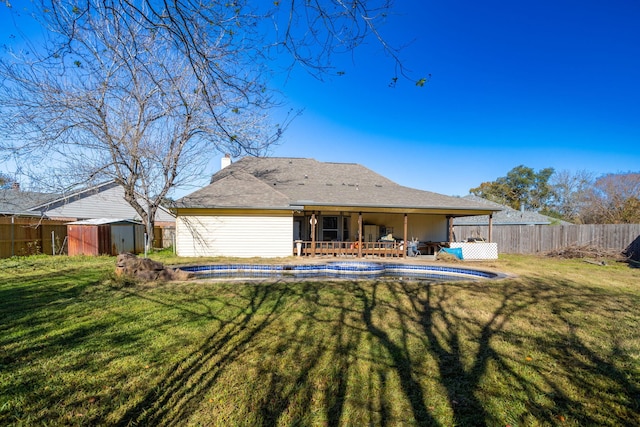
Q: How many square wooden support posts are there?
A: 5